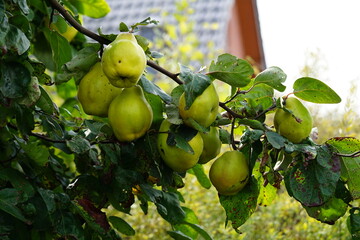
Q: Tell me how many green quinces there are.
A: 8